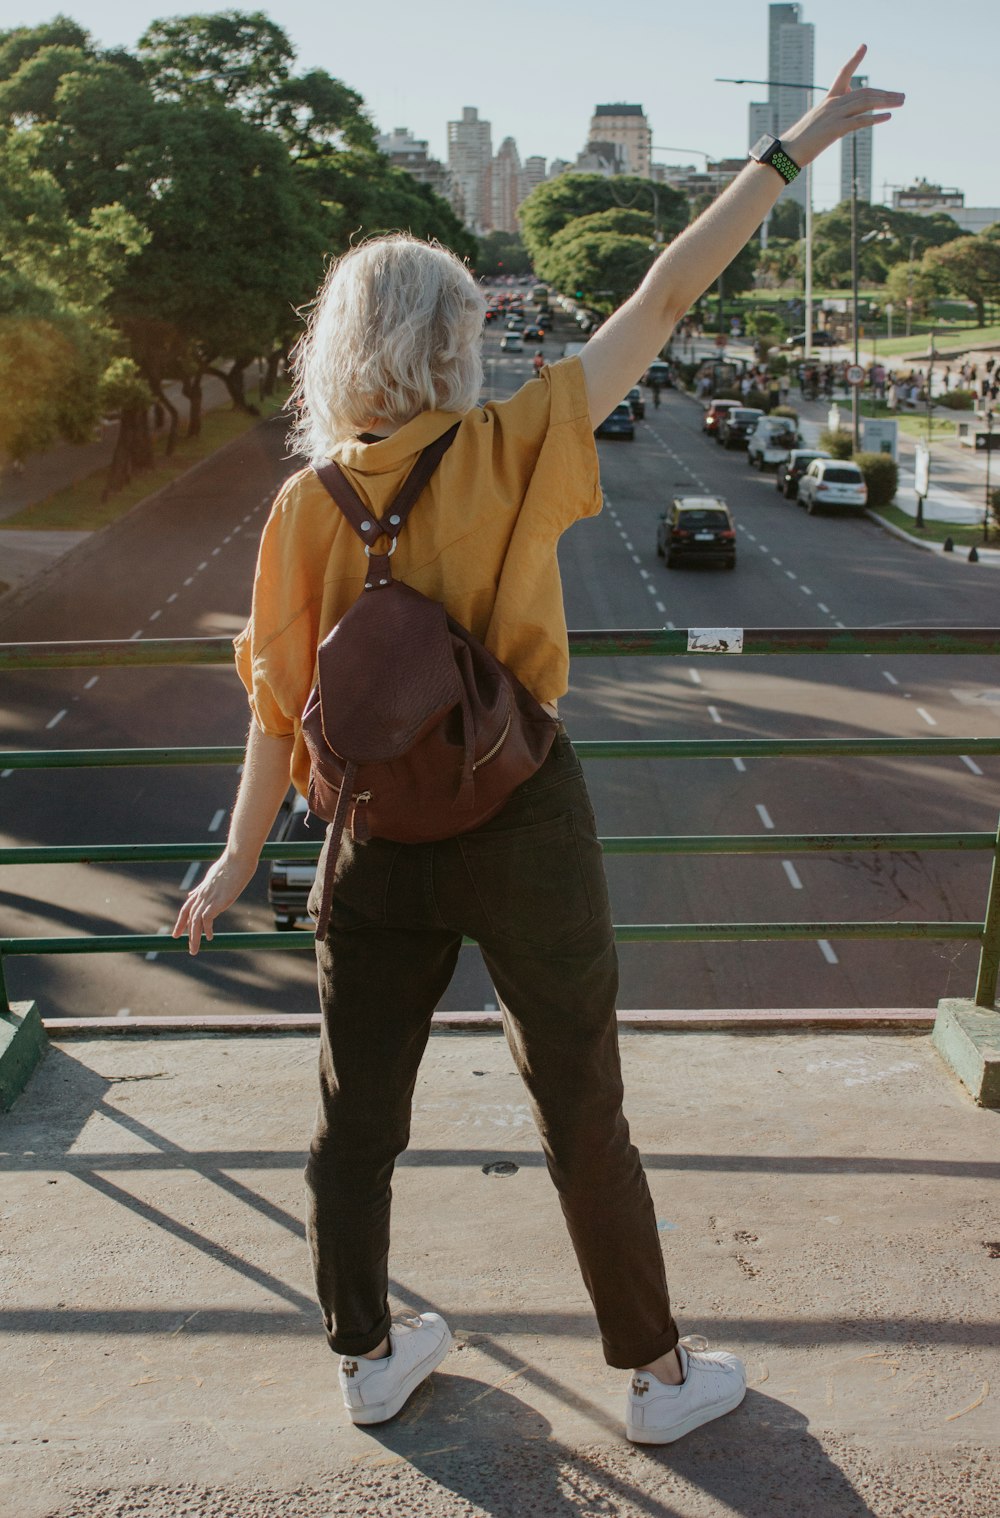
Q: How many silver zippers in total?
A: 2